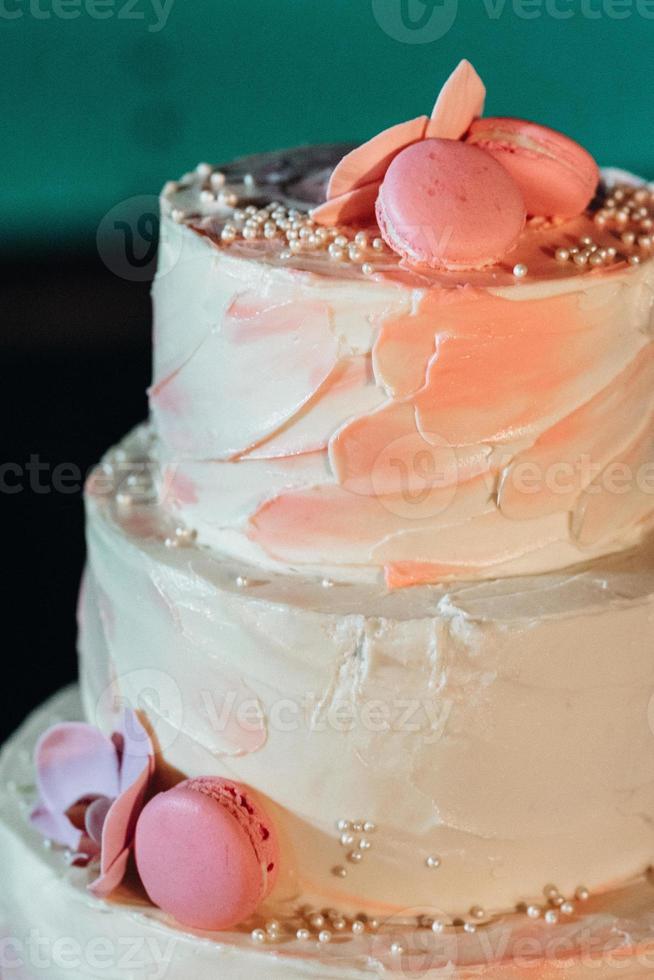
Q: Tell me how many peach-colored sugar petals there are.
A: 3